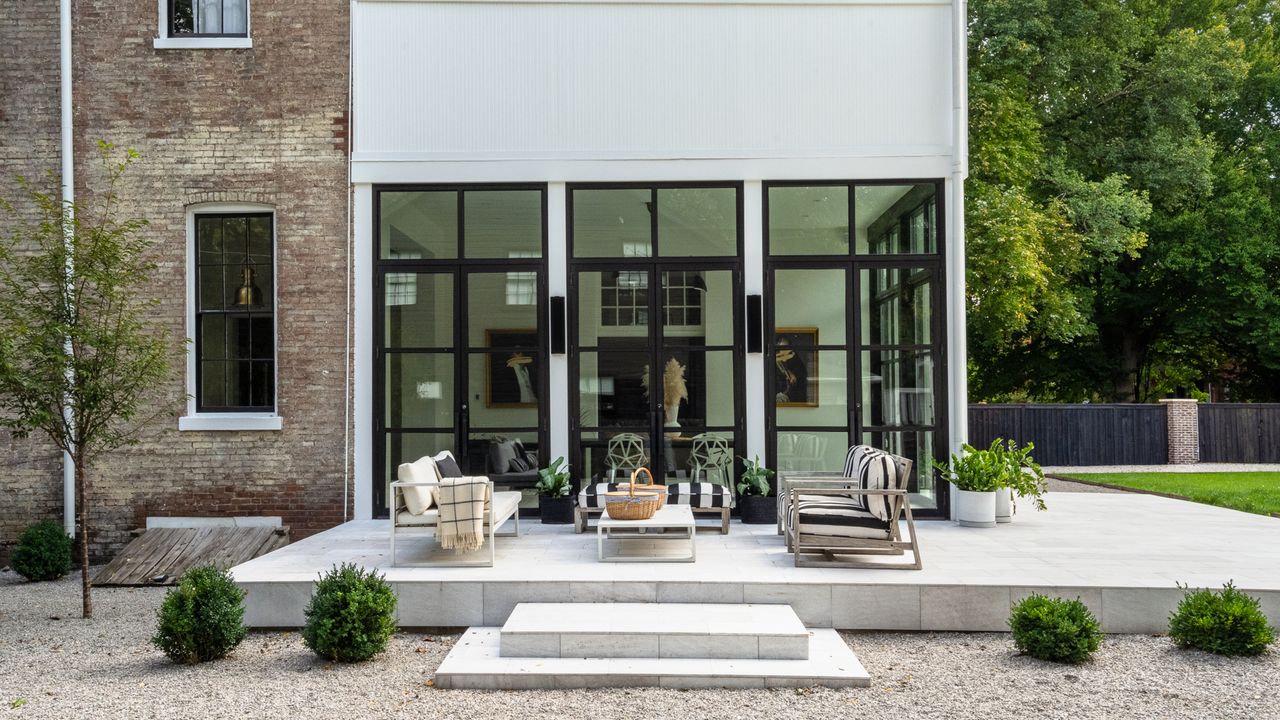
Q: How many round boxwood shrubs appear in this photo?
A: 5